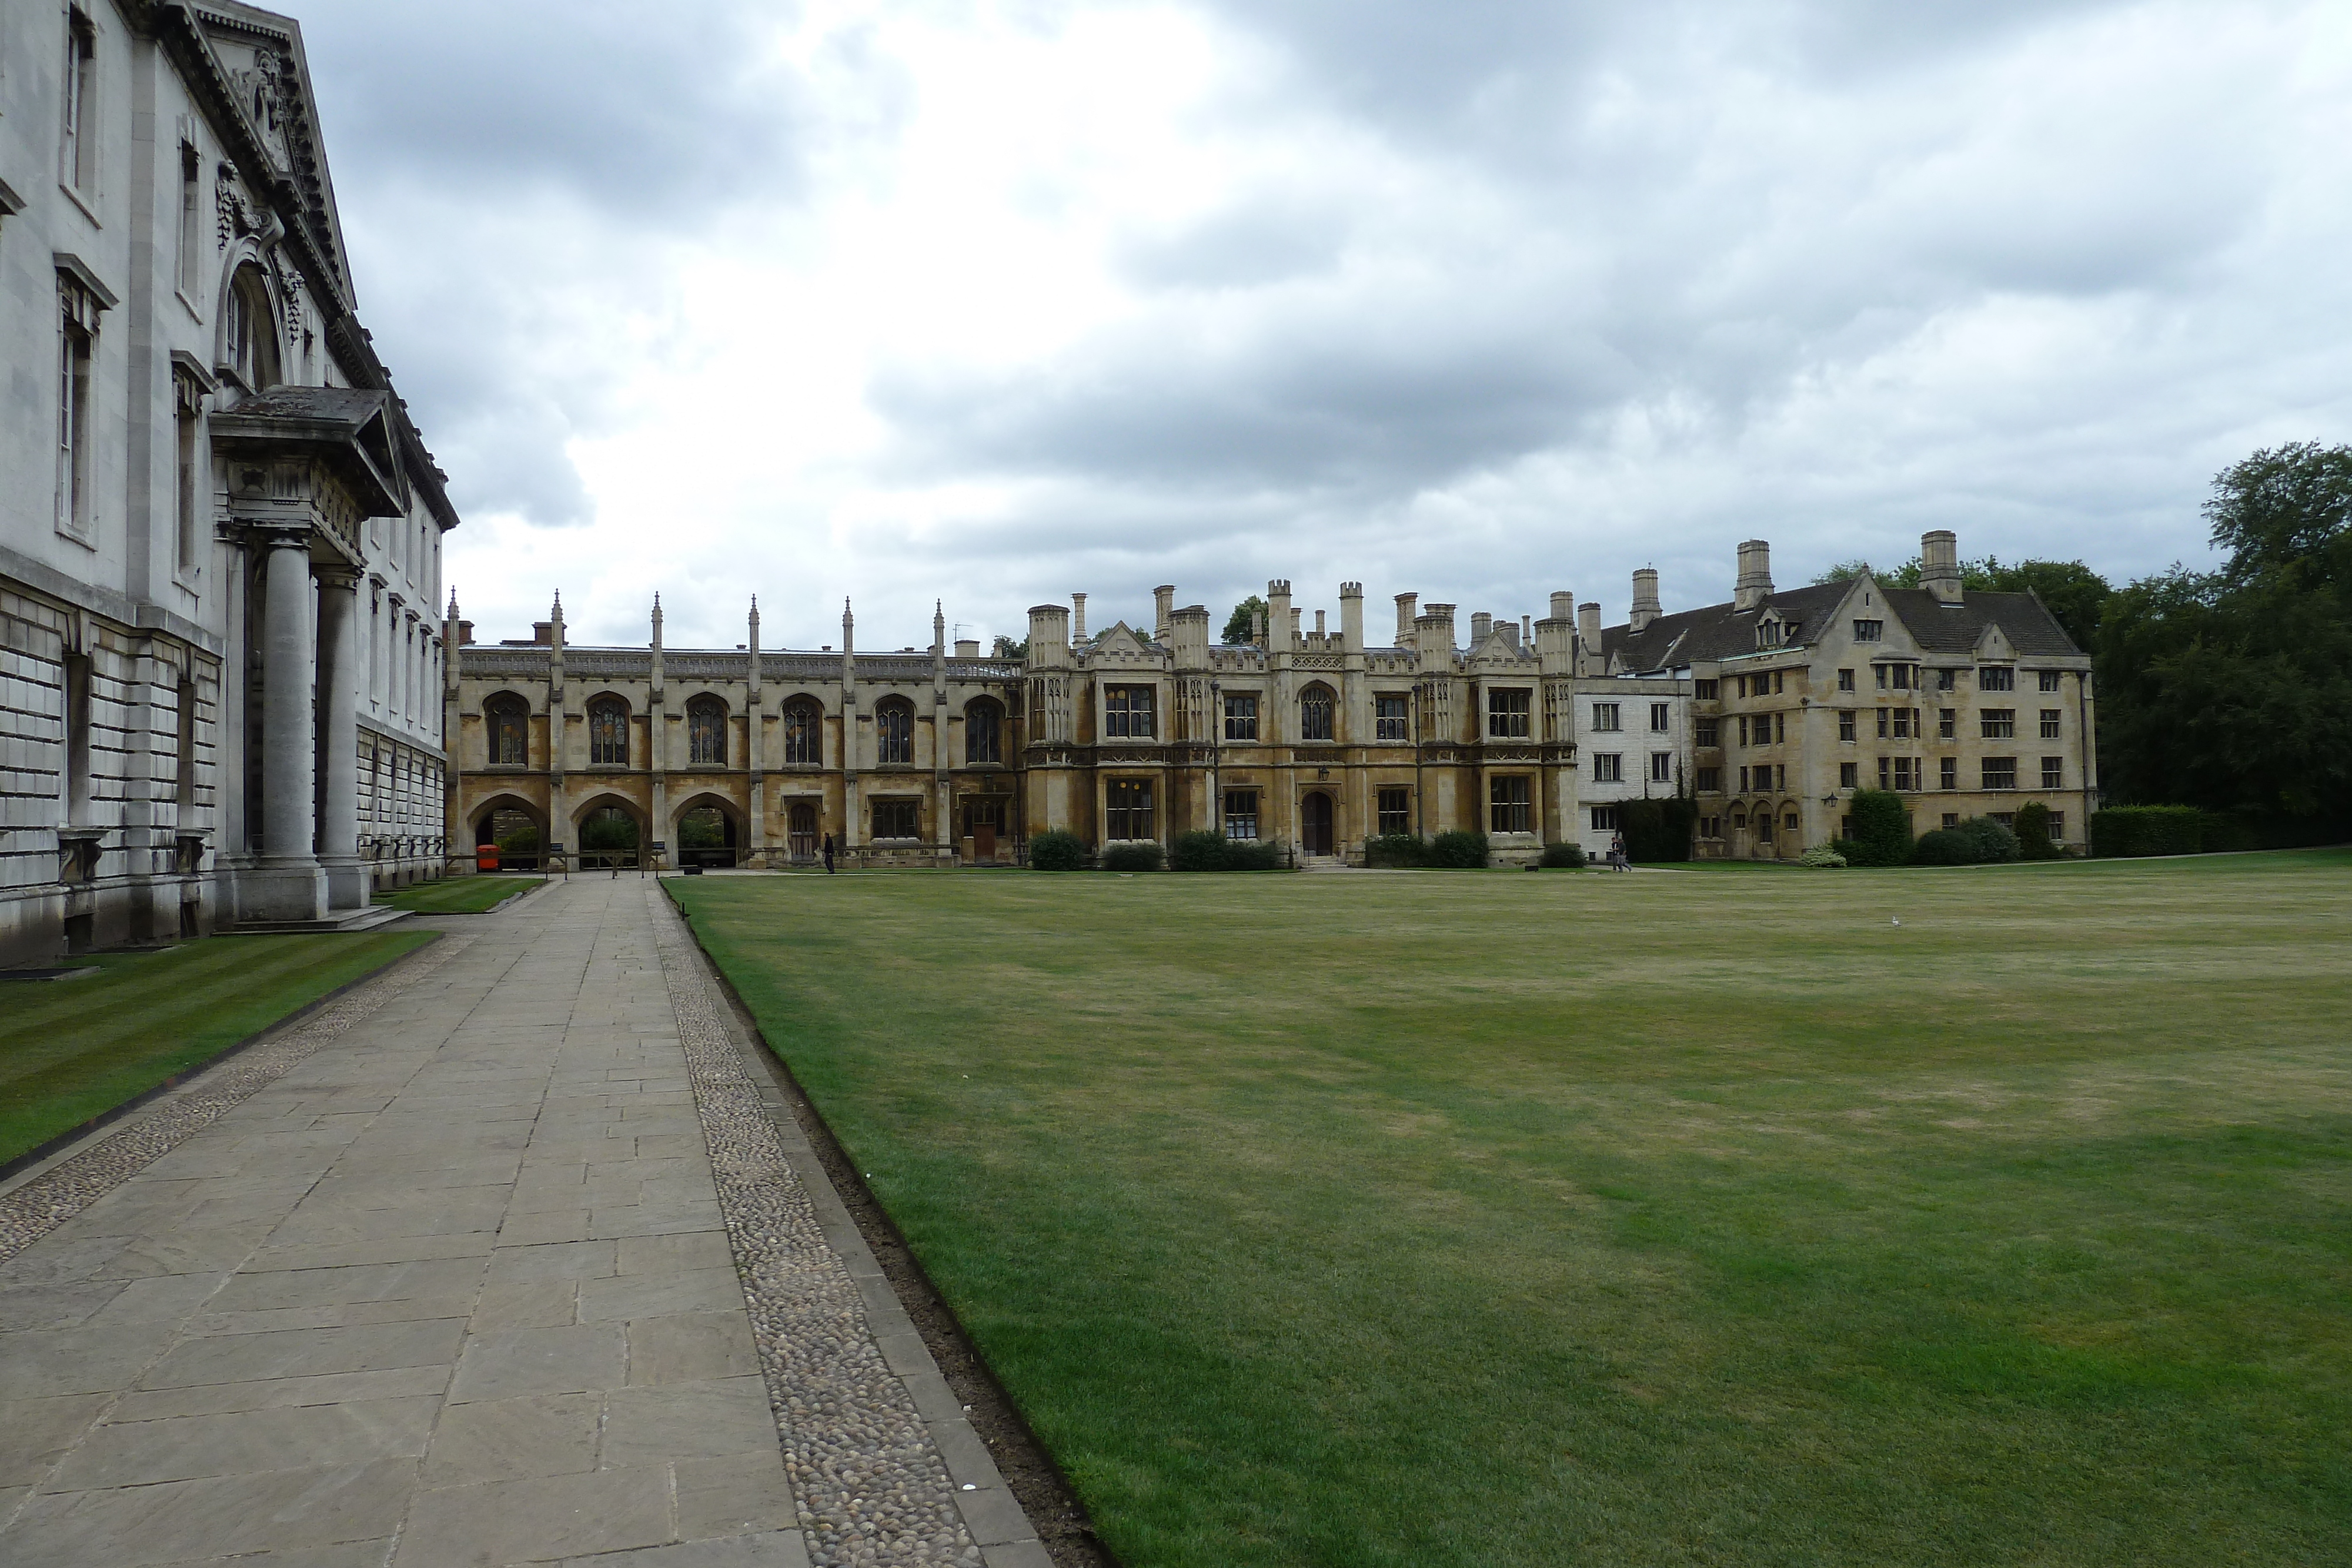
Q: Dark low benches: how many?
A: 2